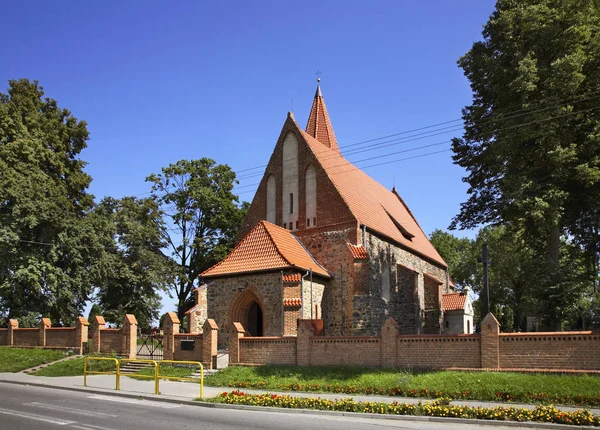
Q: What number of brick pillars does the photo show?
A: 11